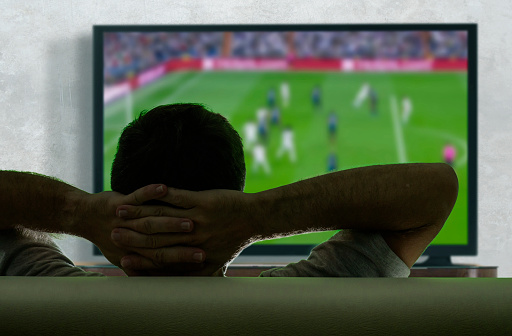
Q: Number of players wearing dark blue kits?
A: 7